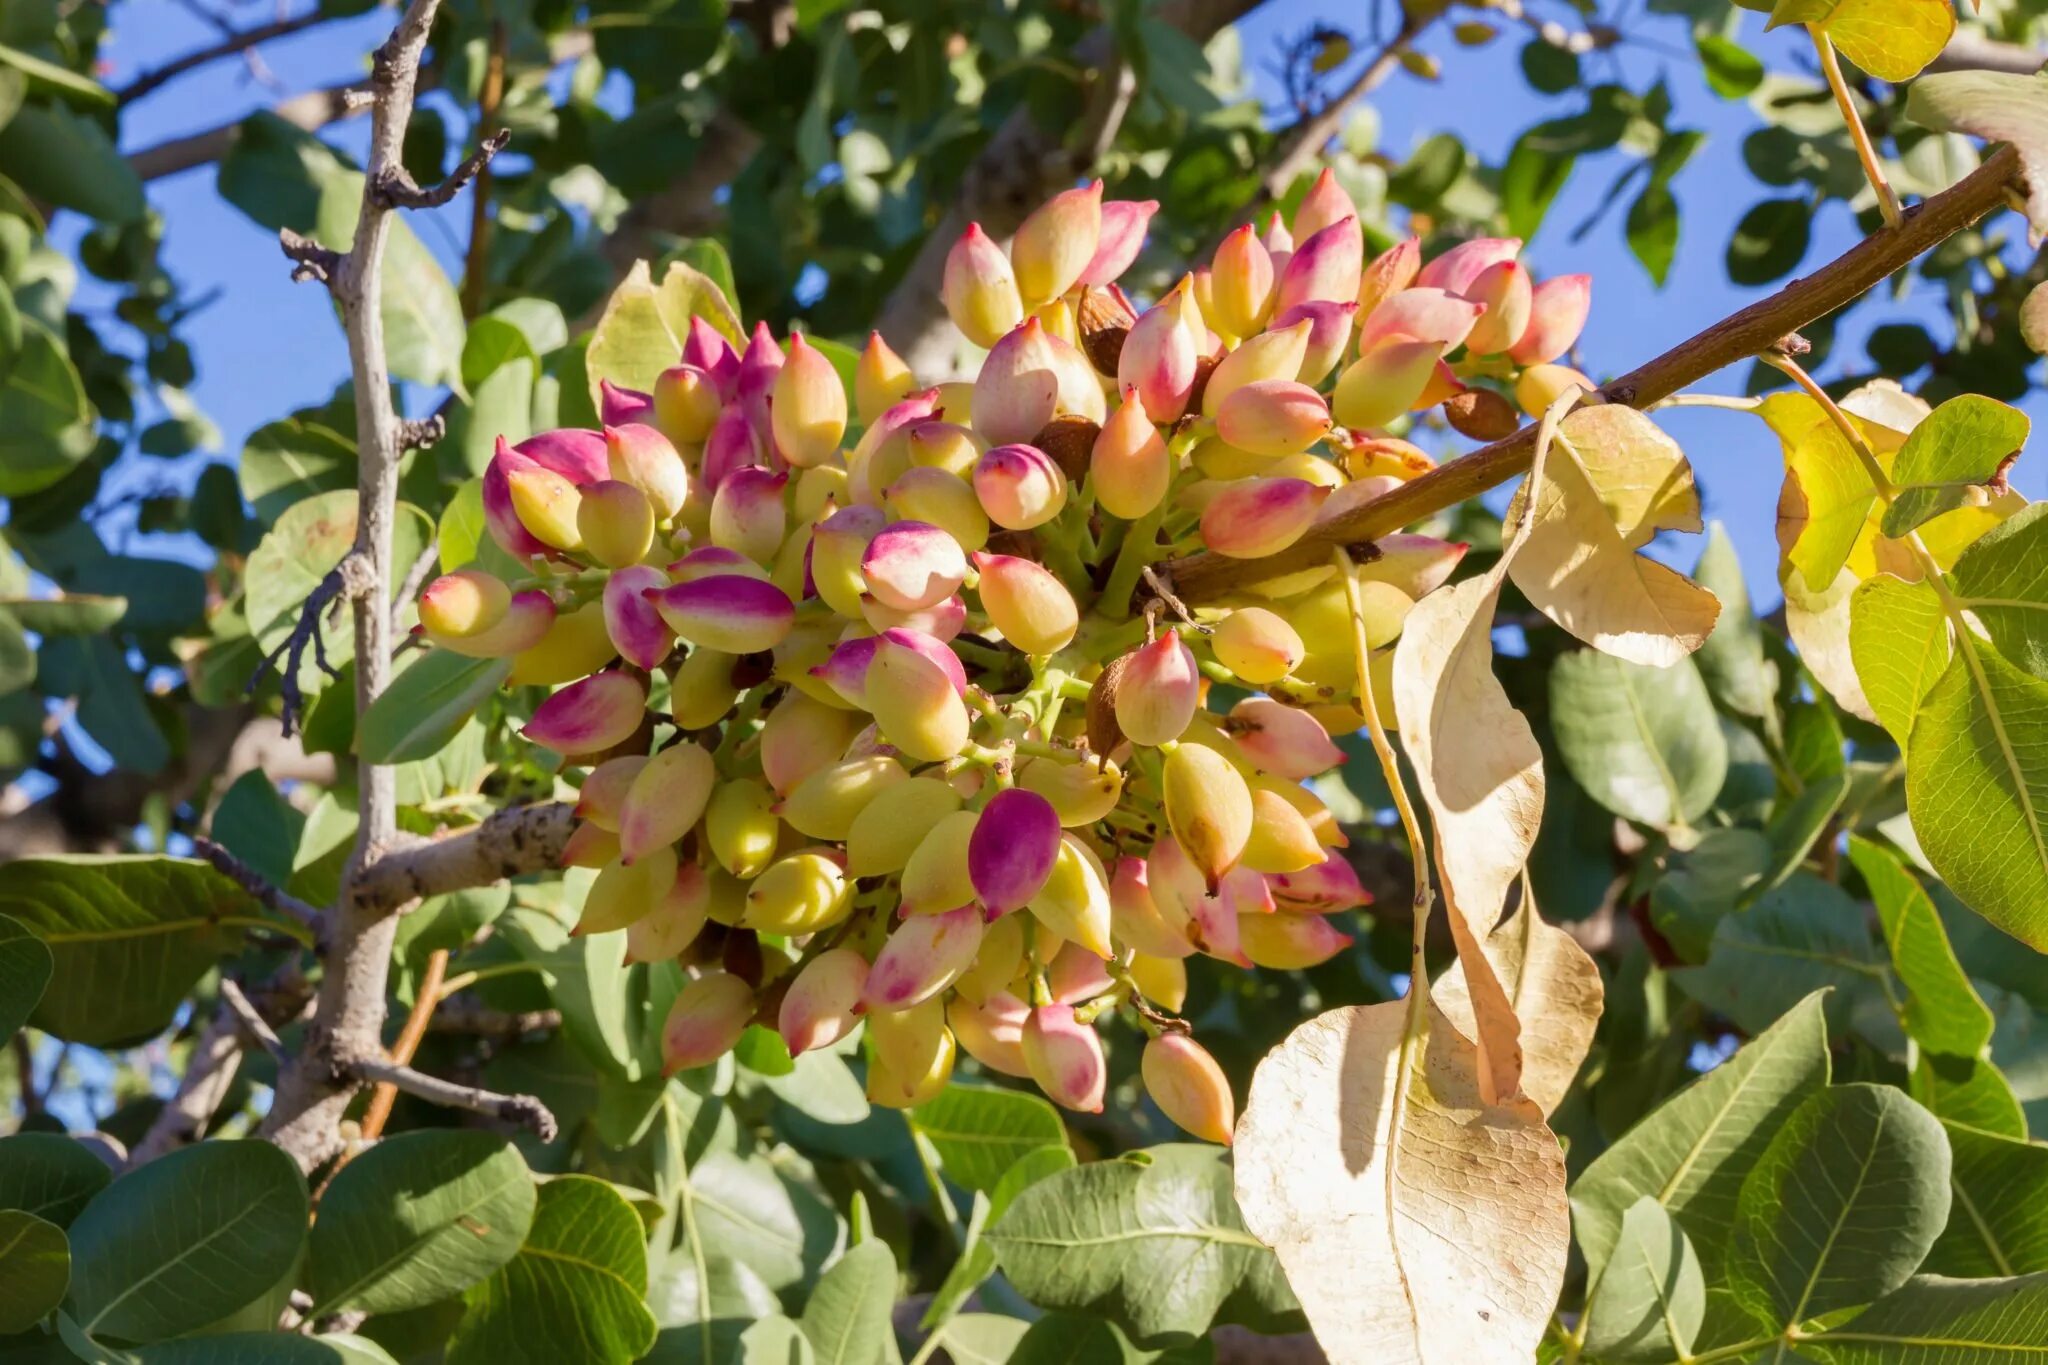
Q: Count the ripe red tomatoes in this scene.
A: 0